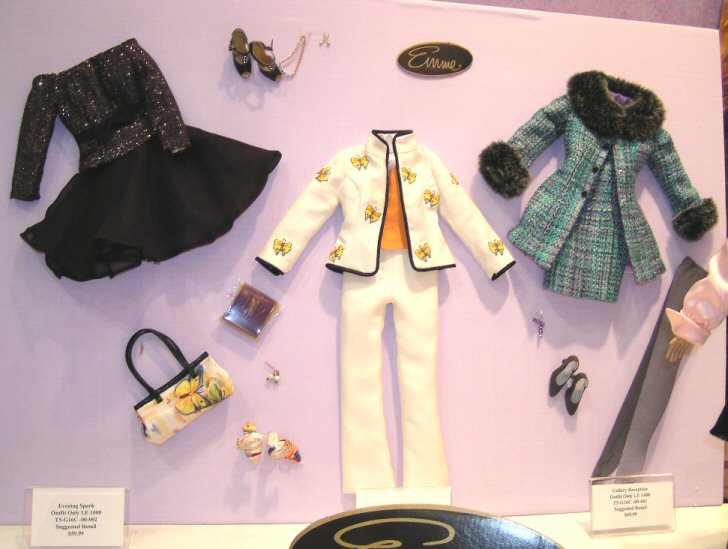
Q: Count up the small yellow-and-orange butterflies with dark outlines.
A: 10